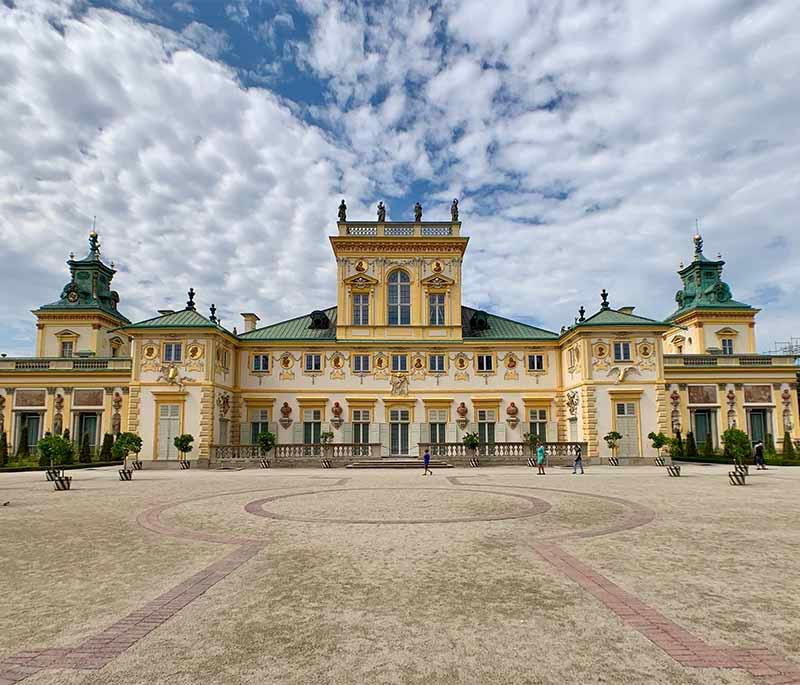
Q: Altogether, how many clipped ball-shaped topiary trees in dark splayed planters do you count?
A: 14